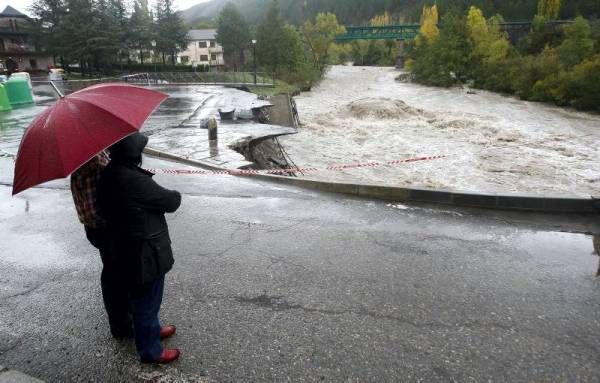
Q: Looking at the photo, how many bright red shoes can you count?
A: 2